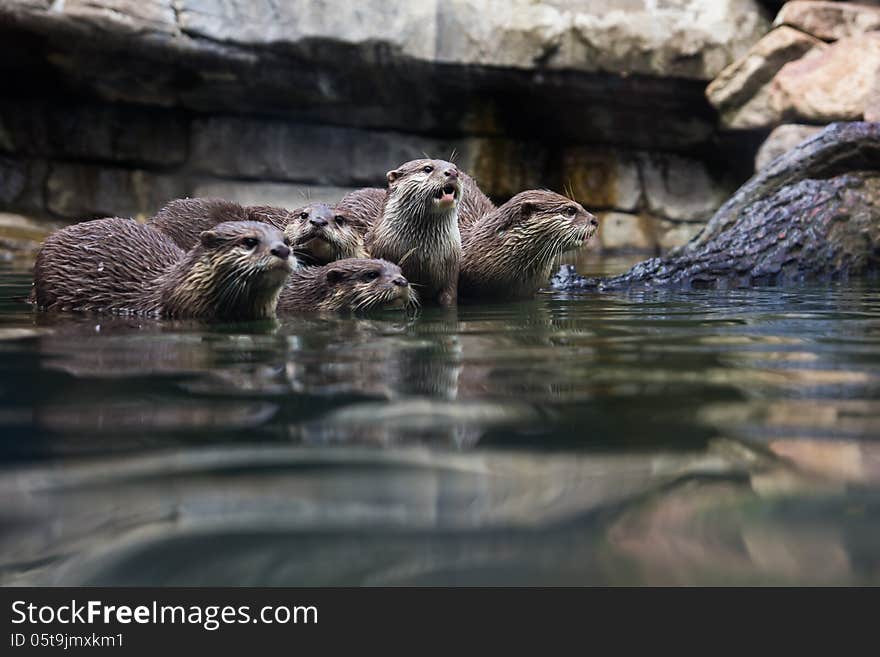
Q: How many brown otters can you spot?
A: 5